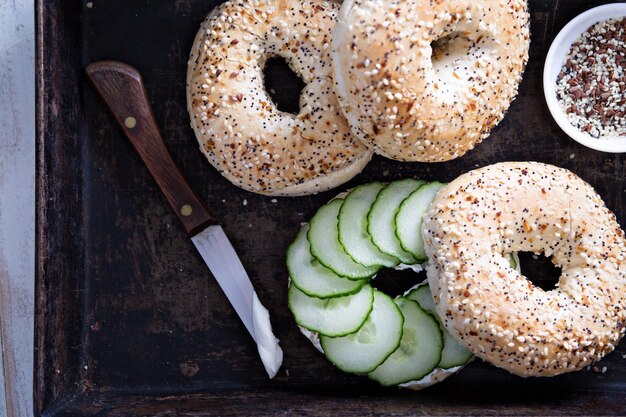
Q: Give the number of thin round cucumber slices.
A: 9